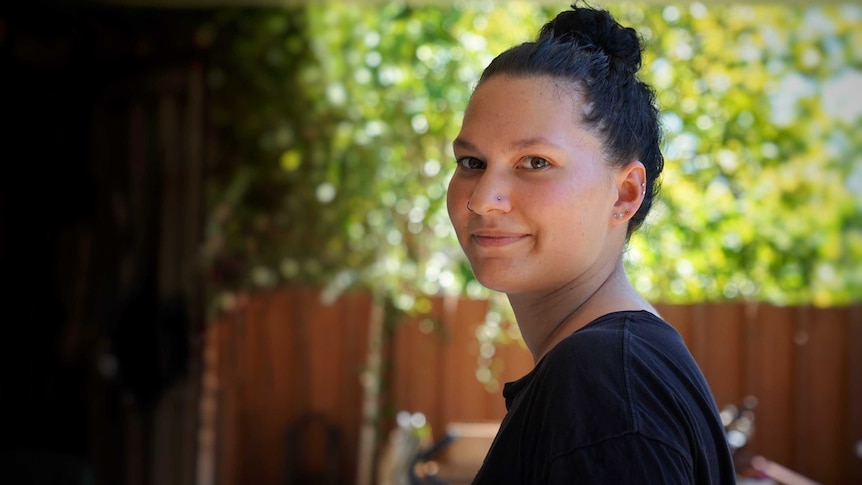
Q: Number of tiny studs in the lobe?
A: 3